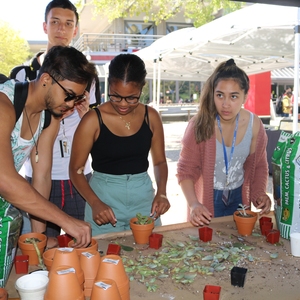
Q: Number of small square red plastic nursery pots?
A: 9